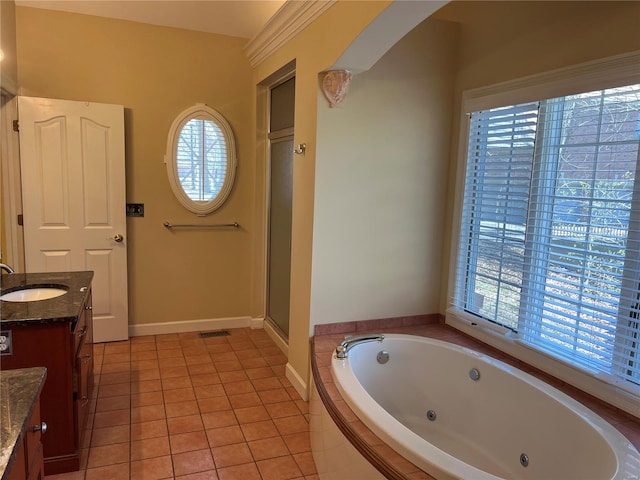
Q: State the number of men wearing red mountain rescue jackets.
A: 0